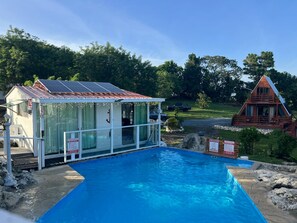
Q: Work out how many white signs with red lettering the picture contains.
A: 3